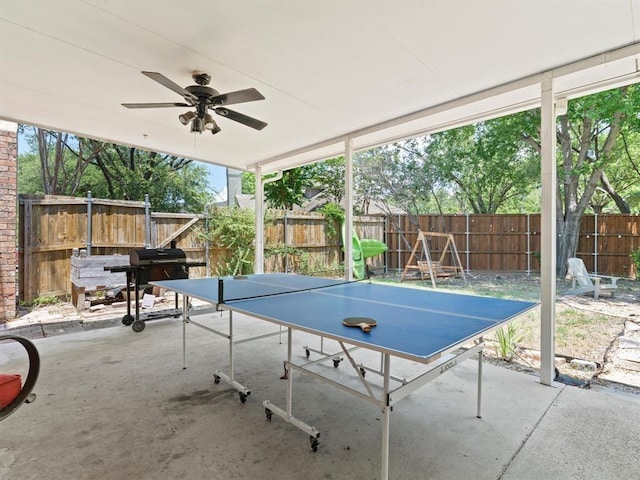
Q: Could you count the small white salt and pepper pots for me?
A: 2